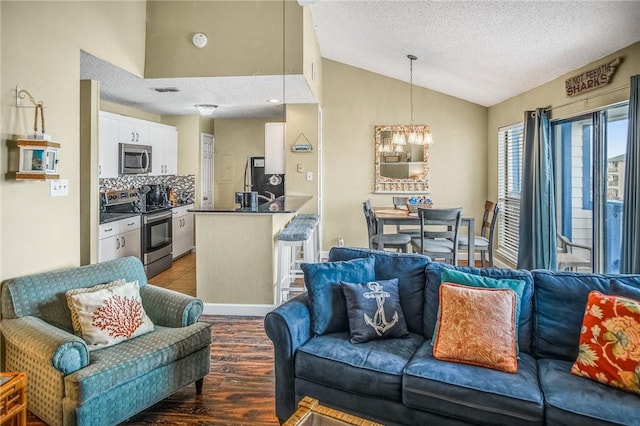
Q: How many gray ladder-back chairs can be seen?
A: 4